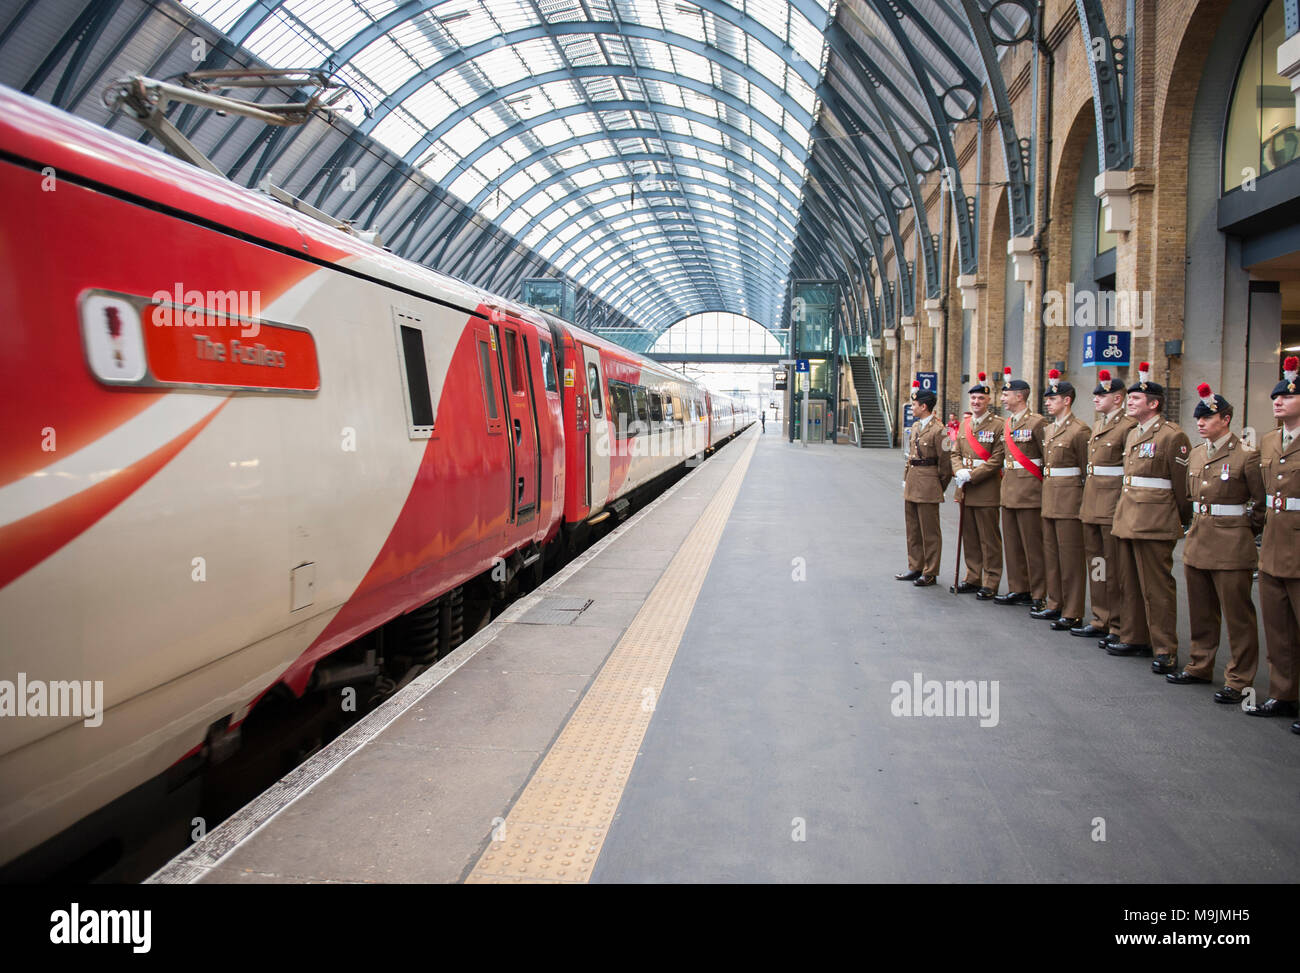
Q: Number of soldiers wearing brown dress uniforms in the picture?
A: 8